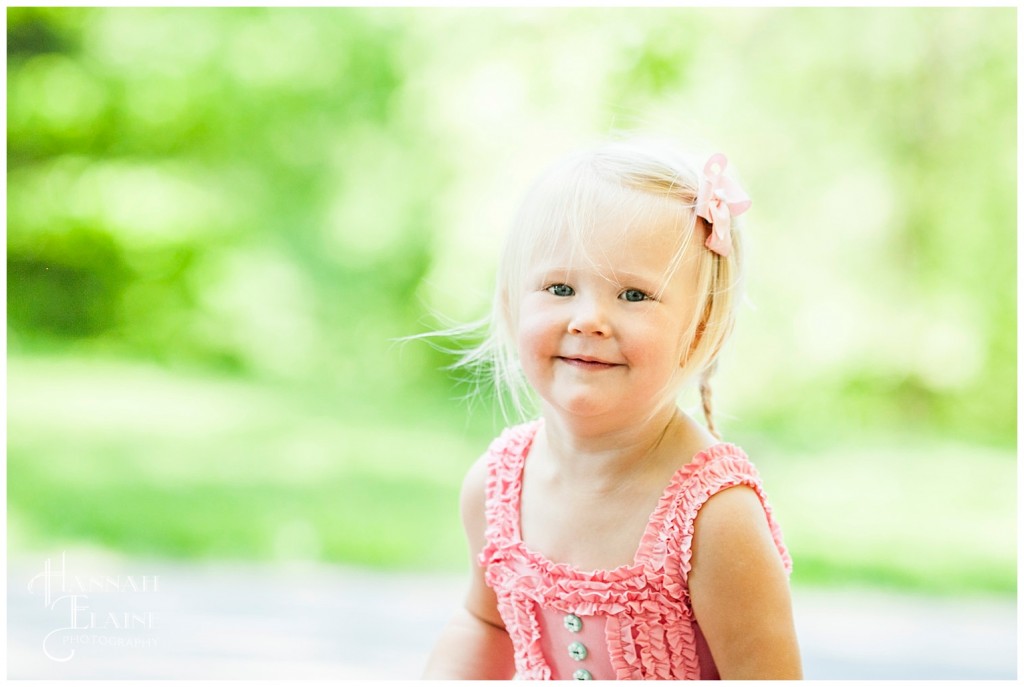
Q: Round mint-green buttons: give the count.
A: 3